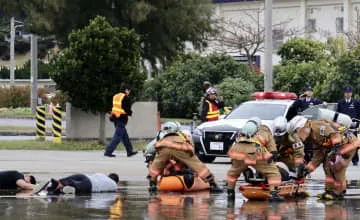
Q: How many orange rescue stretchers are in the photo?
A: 2